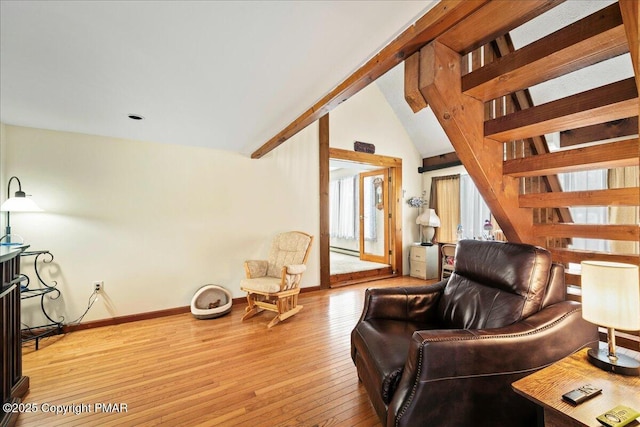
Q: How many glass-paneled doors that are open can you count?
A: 1